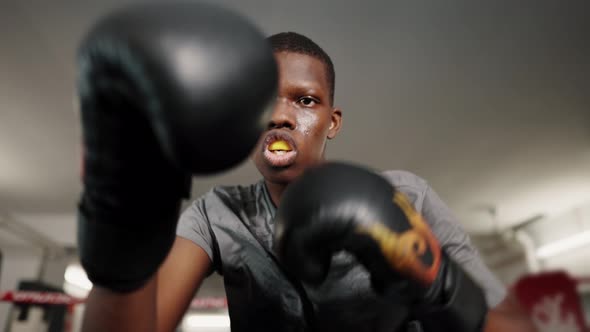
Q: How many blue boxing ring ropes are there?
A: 0